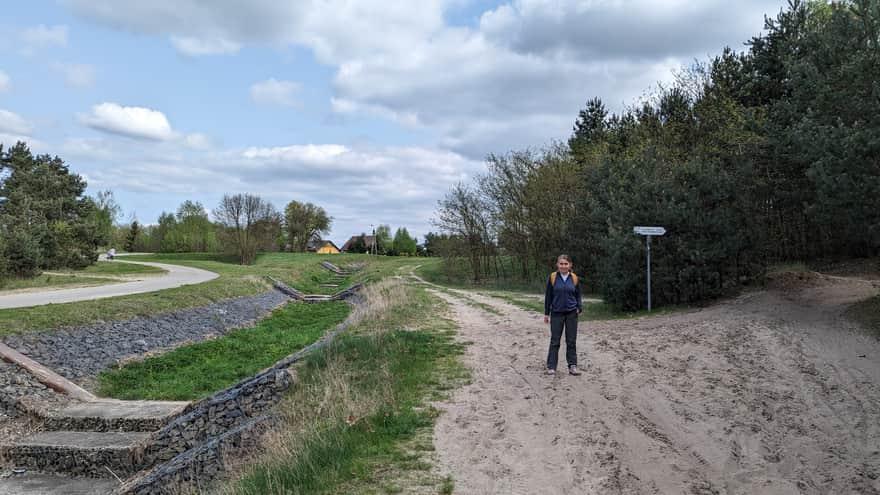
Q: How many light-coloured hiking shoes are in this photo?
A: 2